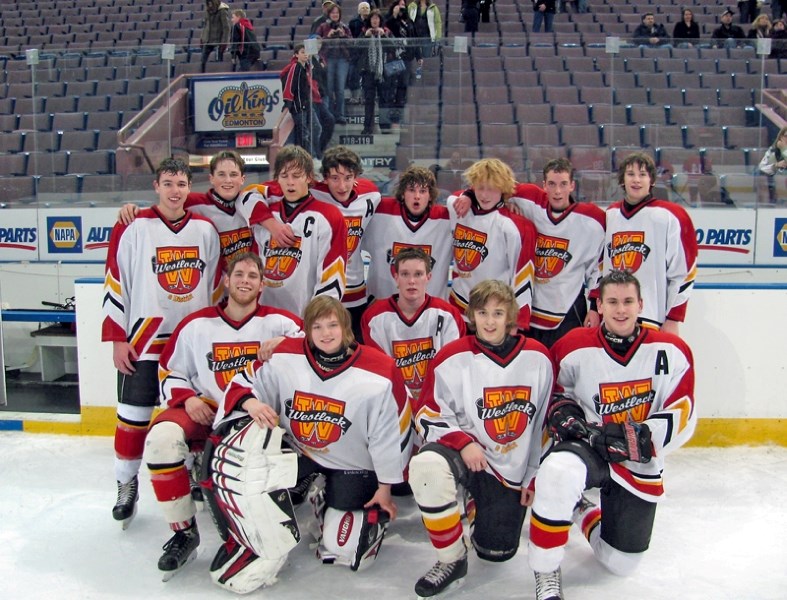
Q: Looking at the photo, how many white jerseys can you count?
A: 13